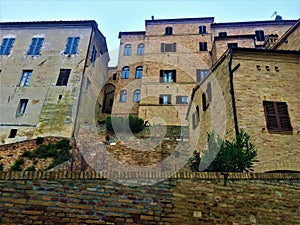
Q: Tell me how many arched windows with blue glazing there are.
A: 6